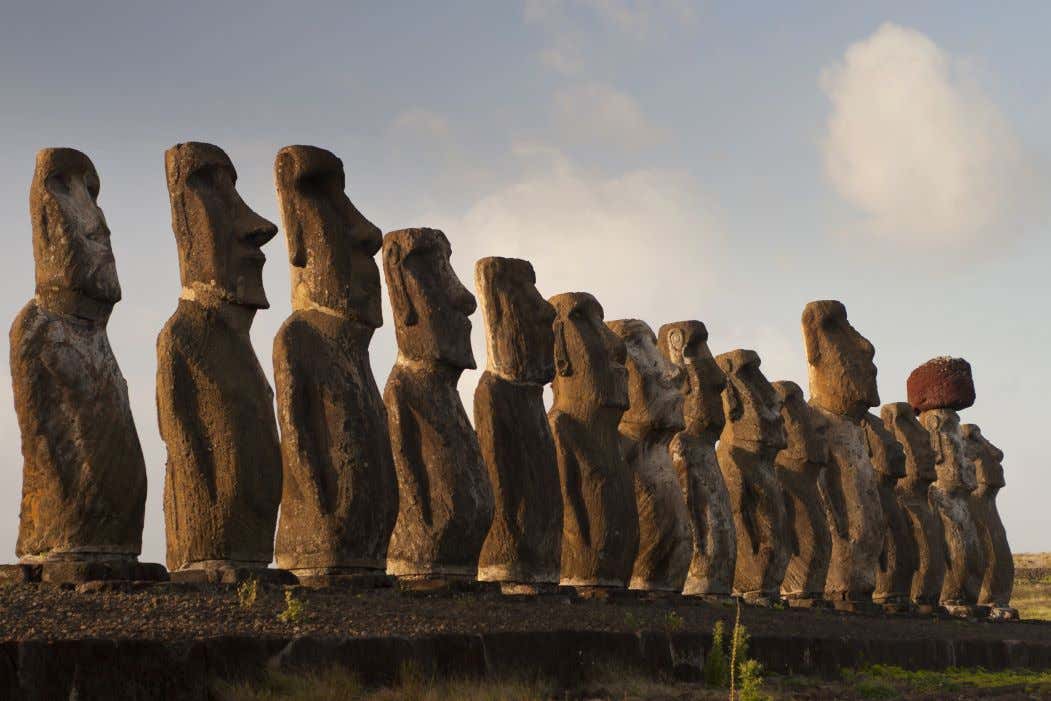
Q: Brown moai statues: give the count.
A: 15